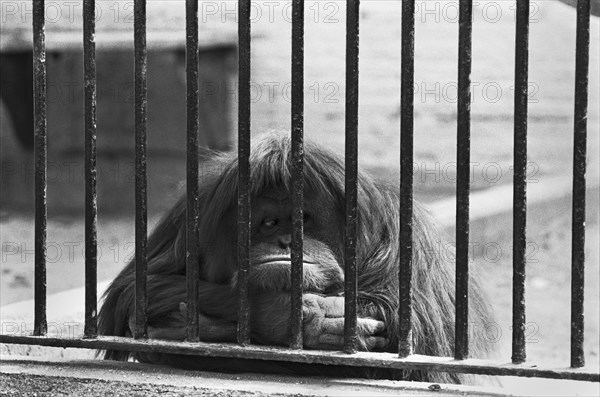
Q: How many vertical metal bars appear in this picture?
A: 11